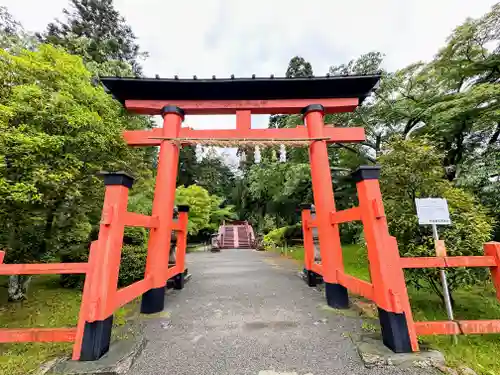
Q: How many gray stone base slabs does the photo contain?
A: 2